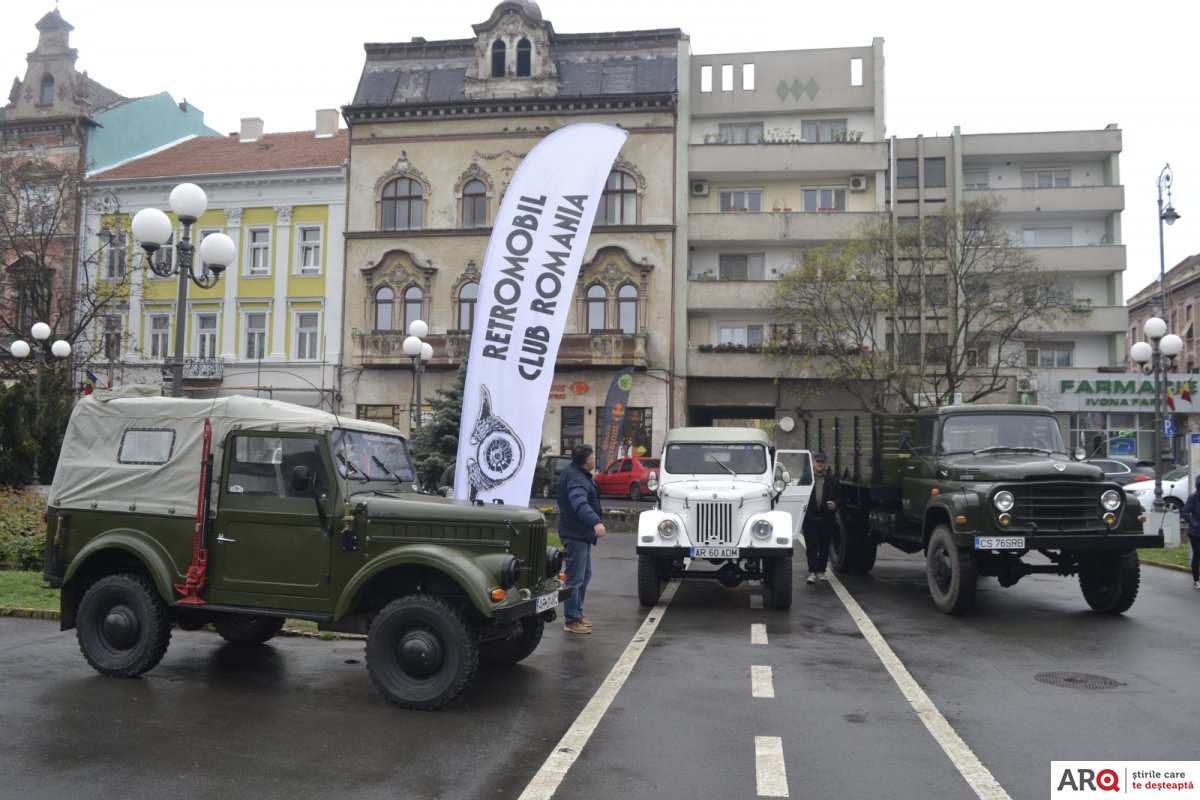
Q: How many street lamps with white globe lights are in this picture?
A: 4